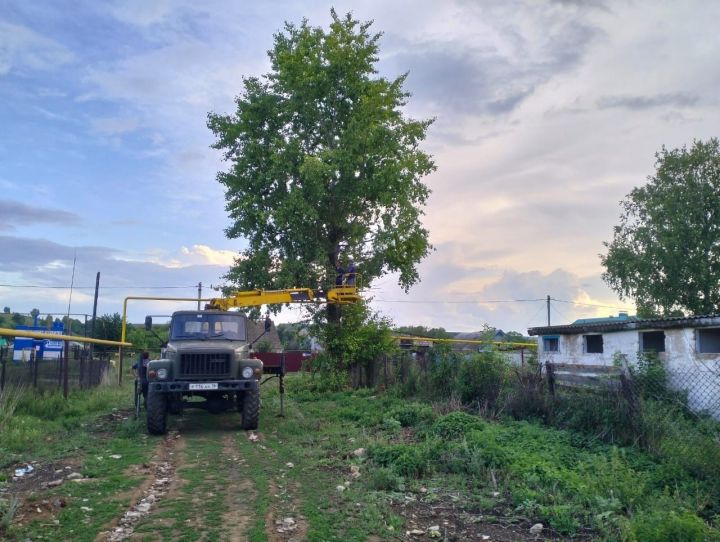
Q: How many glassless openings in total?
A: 3